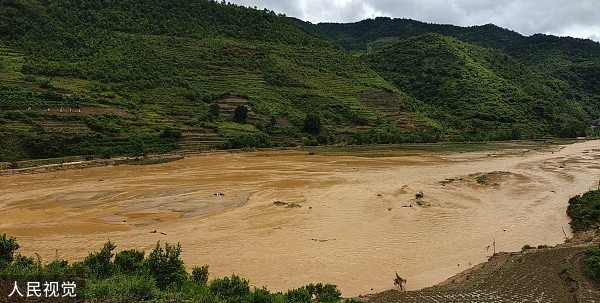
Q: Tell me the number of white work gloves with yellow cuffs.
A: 0